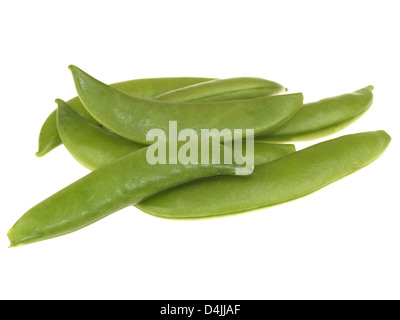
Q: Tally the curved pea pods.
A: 7